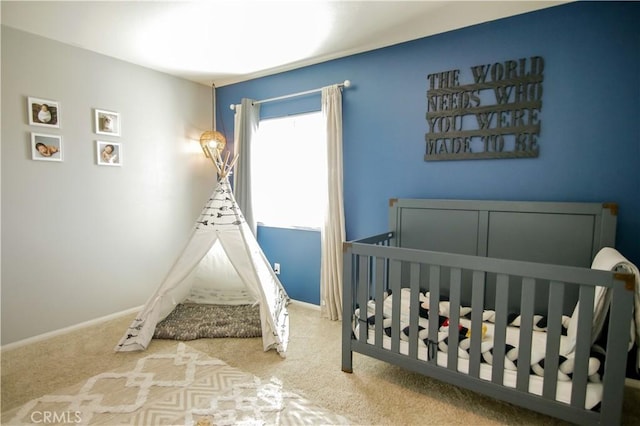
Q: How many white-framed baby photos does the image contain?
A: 4